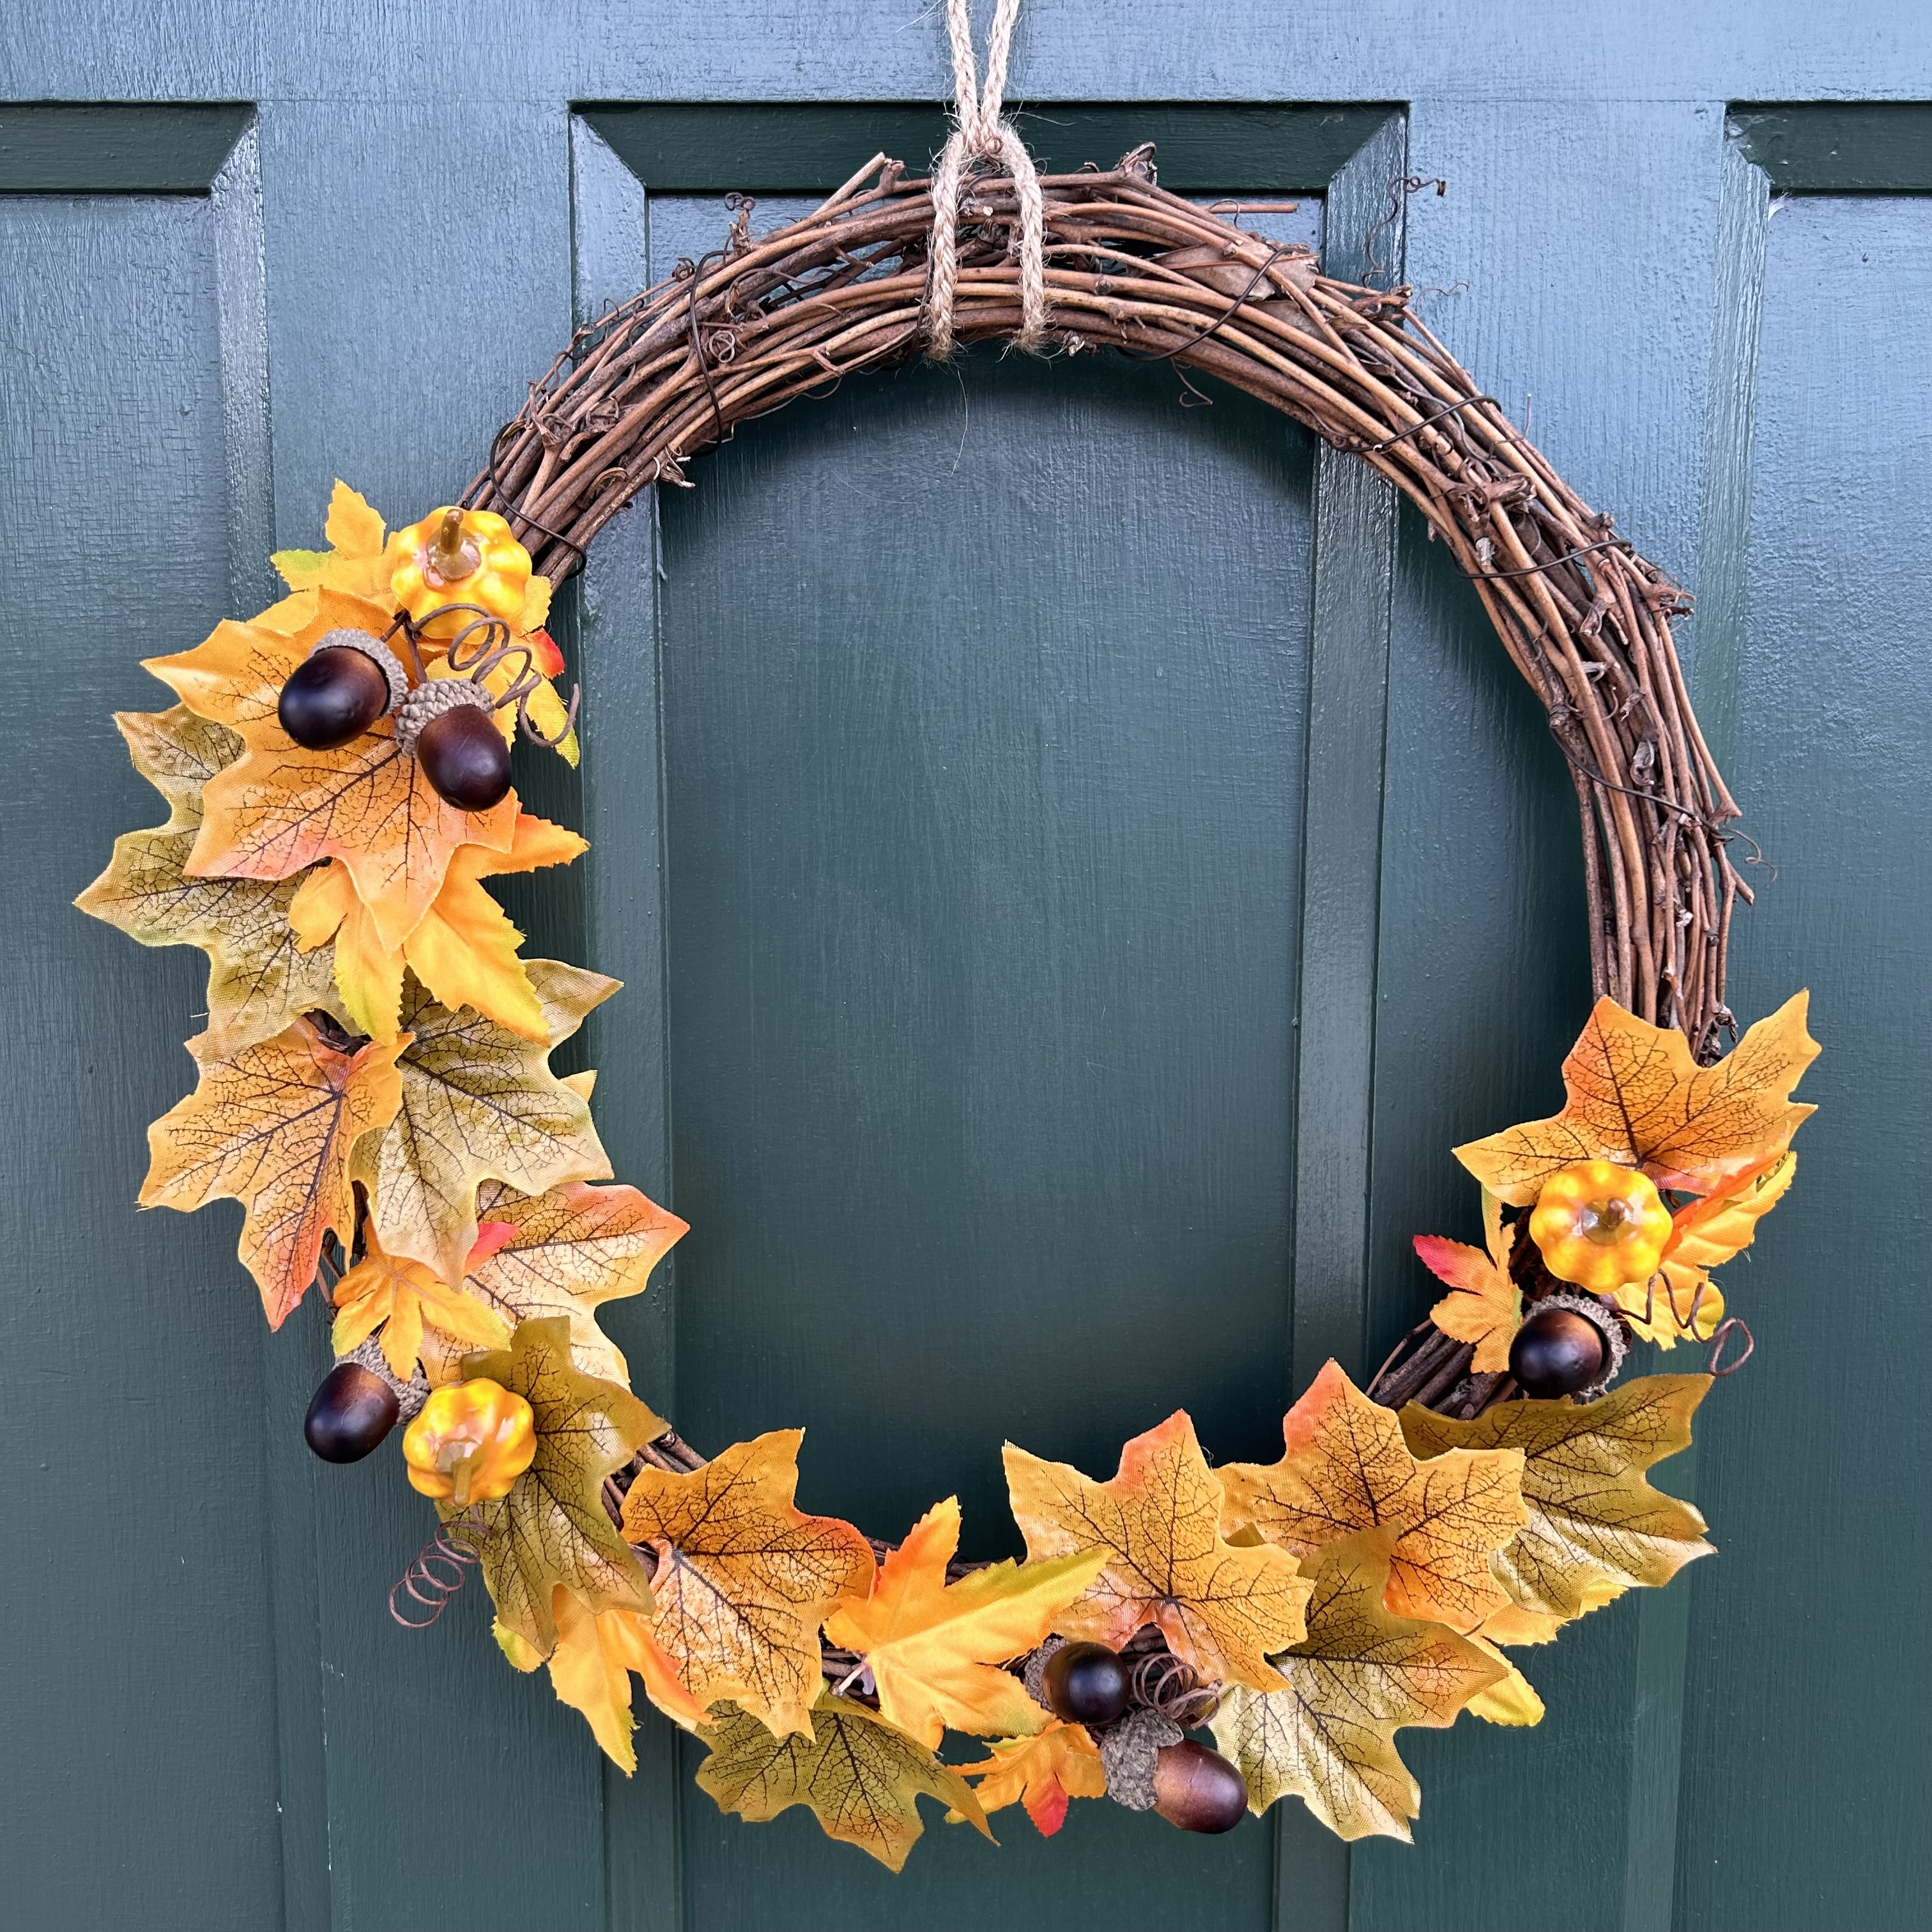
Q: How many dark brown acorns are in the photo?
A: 6